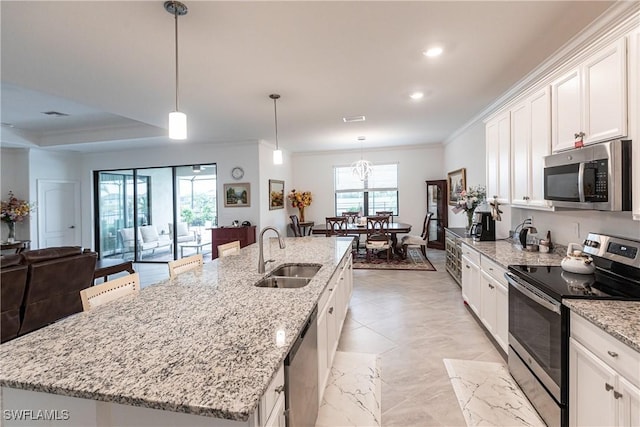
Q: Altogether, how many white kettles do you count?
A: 1